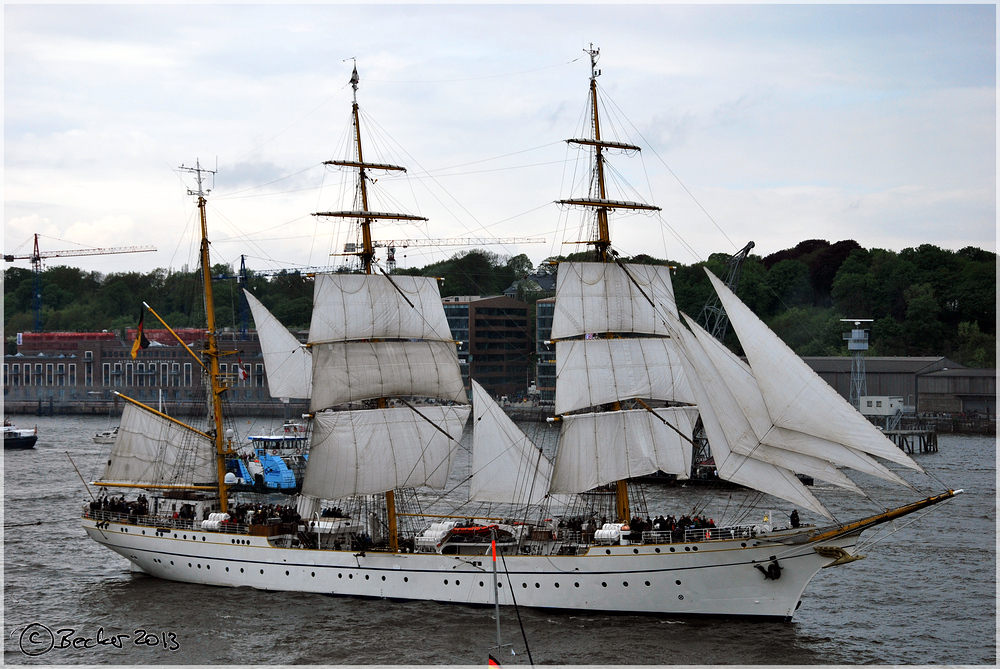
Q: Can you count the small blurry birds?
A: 0